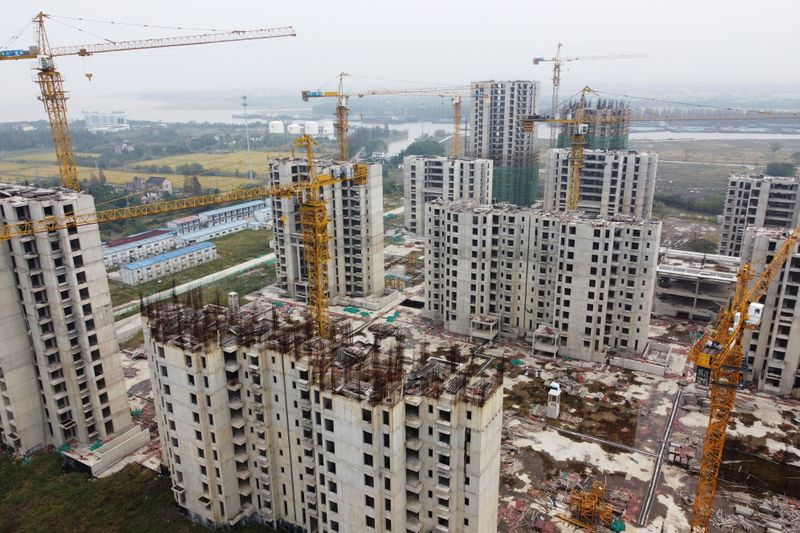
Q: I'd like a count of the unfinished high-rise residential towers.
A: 10